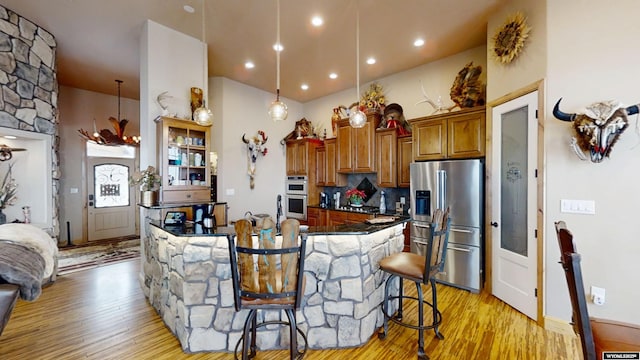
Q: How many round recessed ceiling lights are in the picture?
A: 7